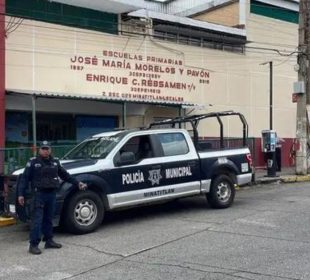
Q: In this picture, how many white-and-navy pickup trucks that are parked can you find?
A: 1